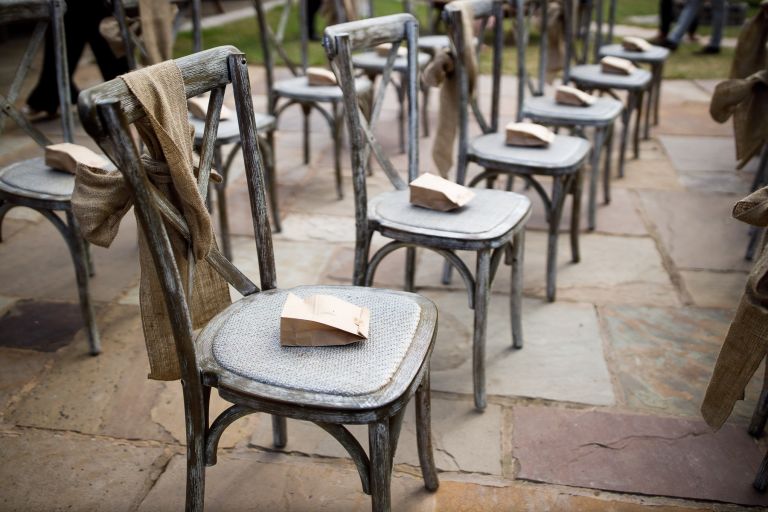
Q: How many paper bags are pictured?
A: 10